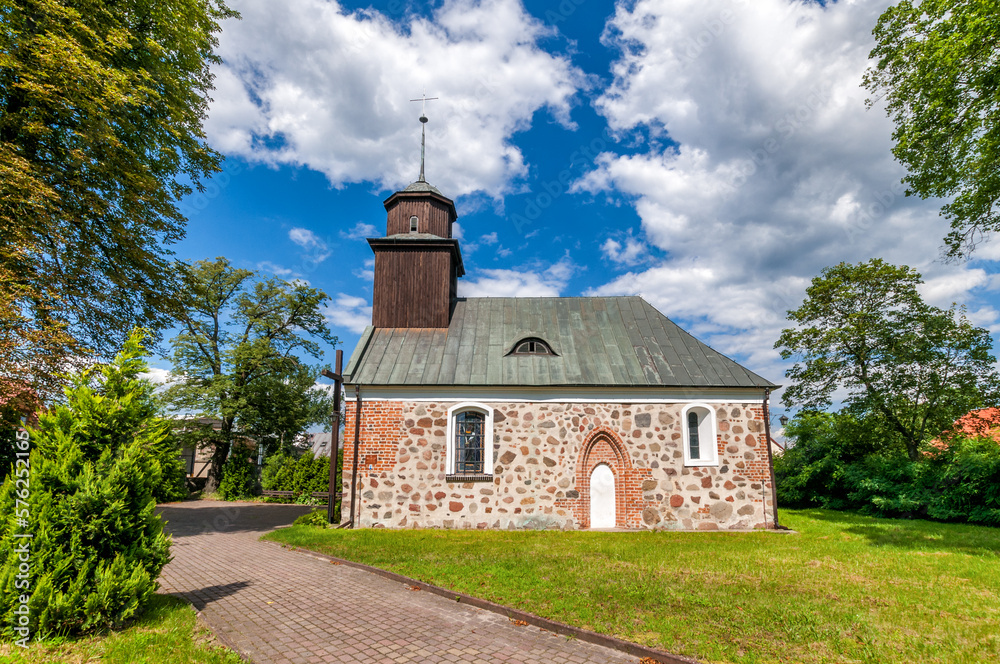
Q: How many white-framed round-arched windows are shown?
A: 2